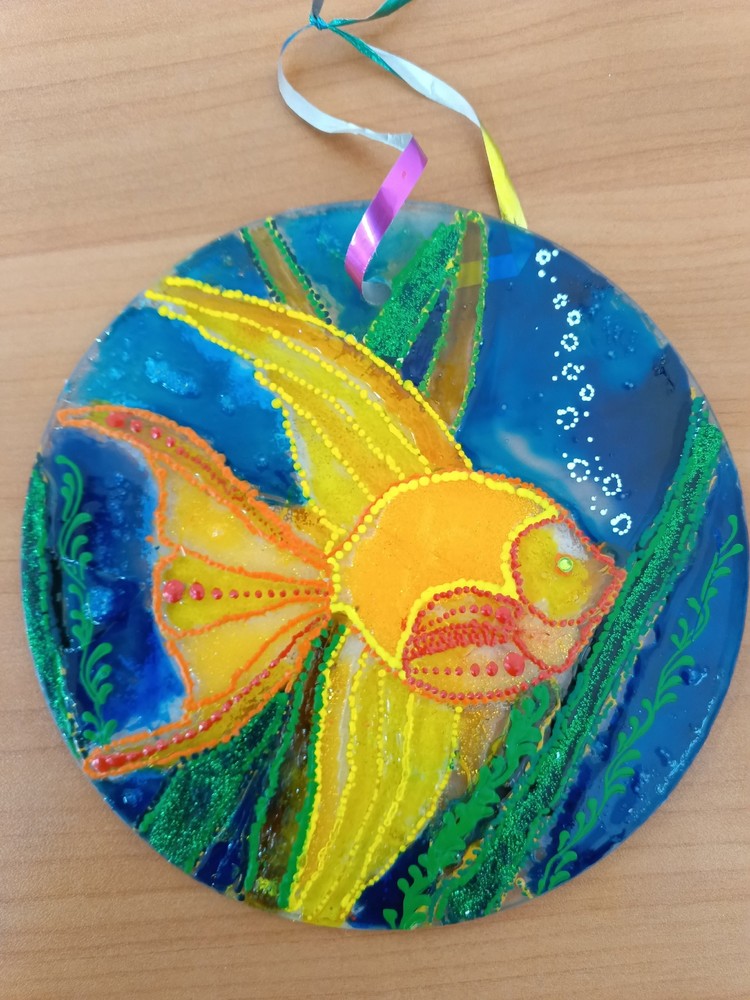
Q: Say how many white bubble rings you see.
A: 10